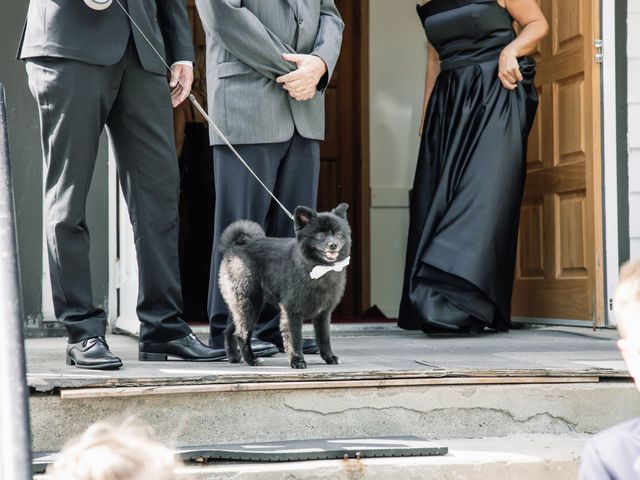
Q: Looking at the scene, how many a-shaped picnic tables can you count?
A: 0